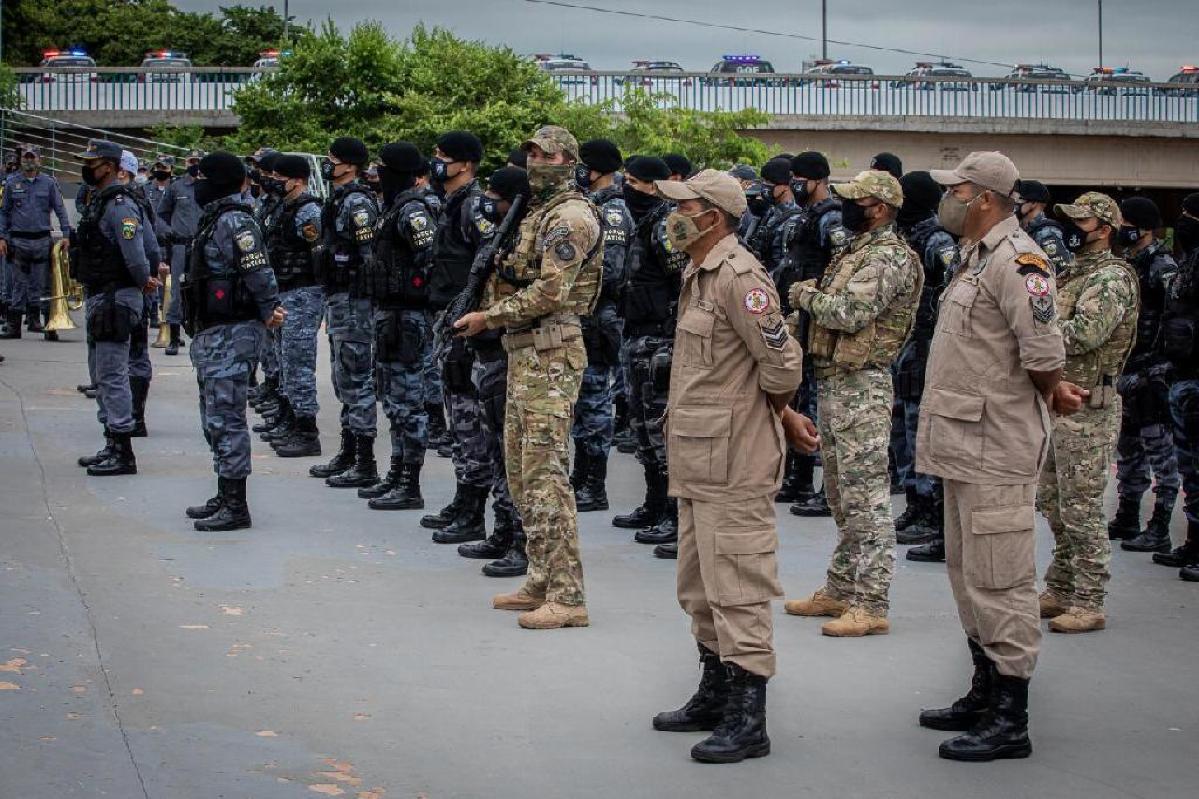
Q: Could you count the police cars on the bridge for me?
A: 11